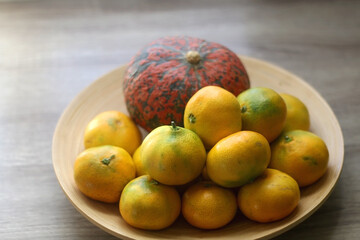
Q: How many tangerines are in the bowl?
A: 12